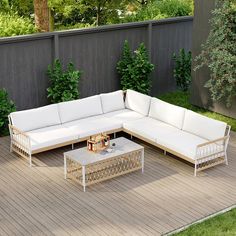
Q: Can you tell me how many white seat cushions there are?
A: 5